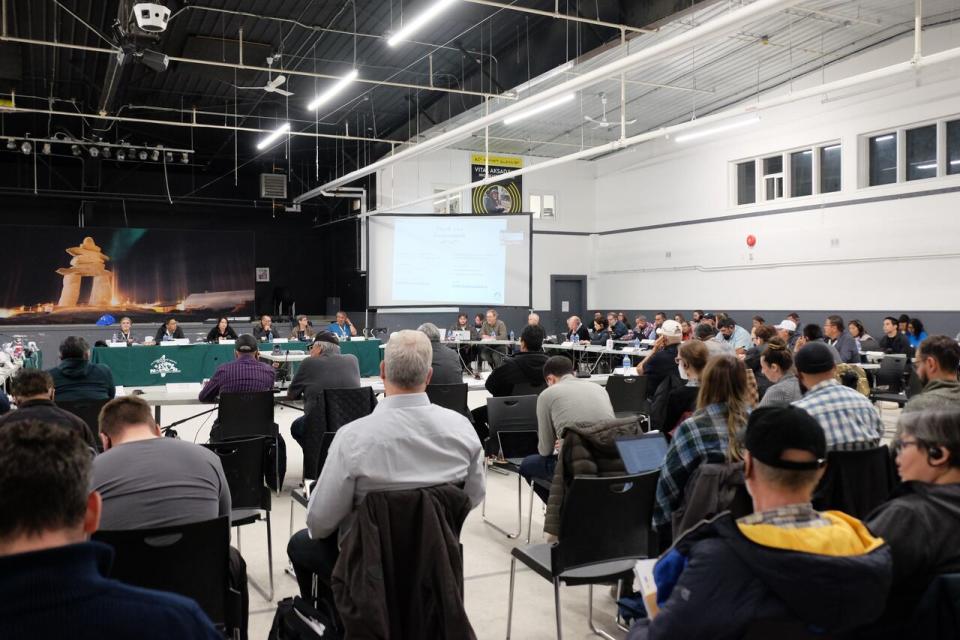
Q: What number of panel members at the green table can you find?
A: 6